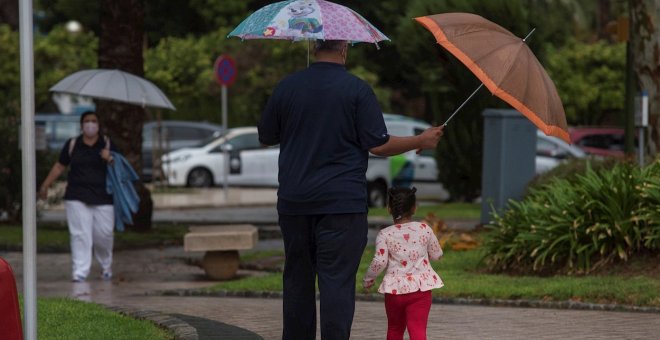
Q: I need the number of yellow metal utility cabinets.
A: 0